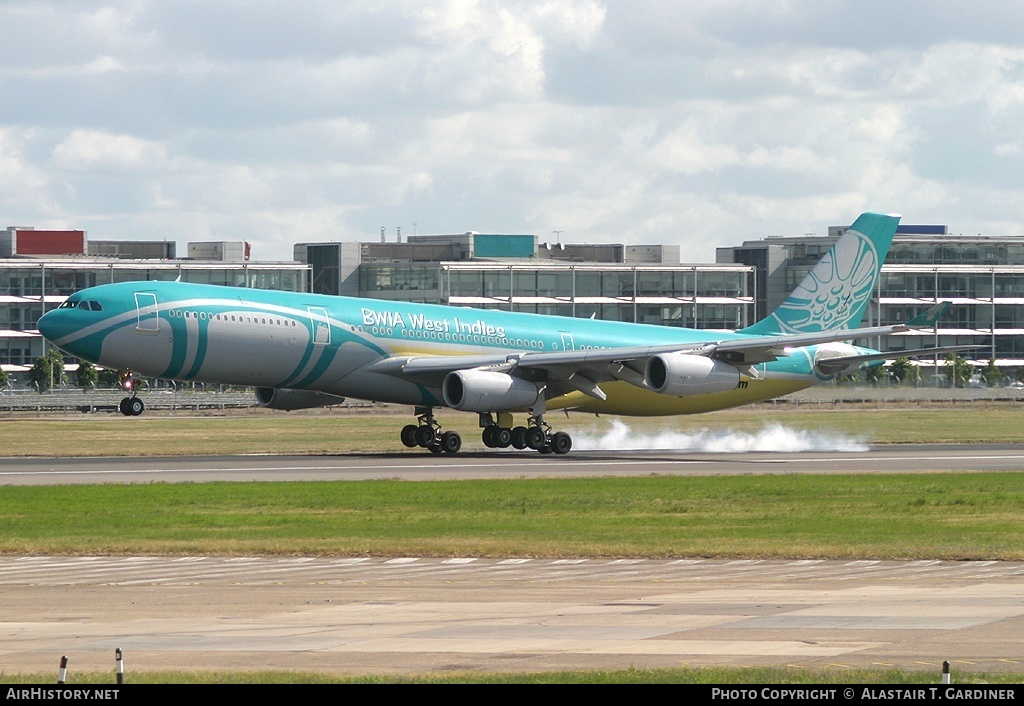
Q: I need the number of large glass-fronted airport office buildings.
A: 3